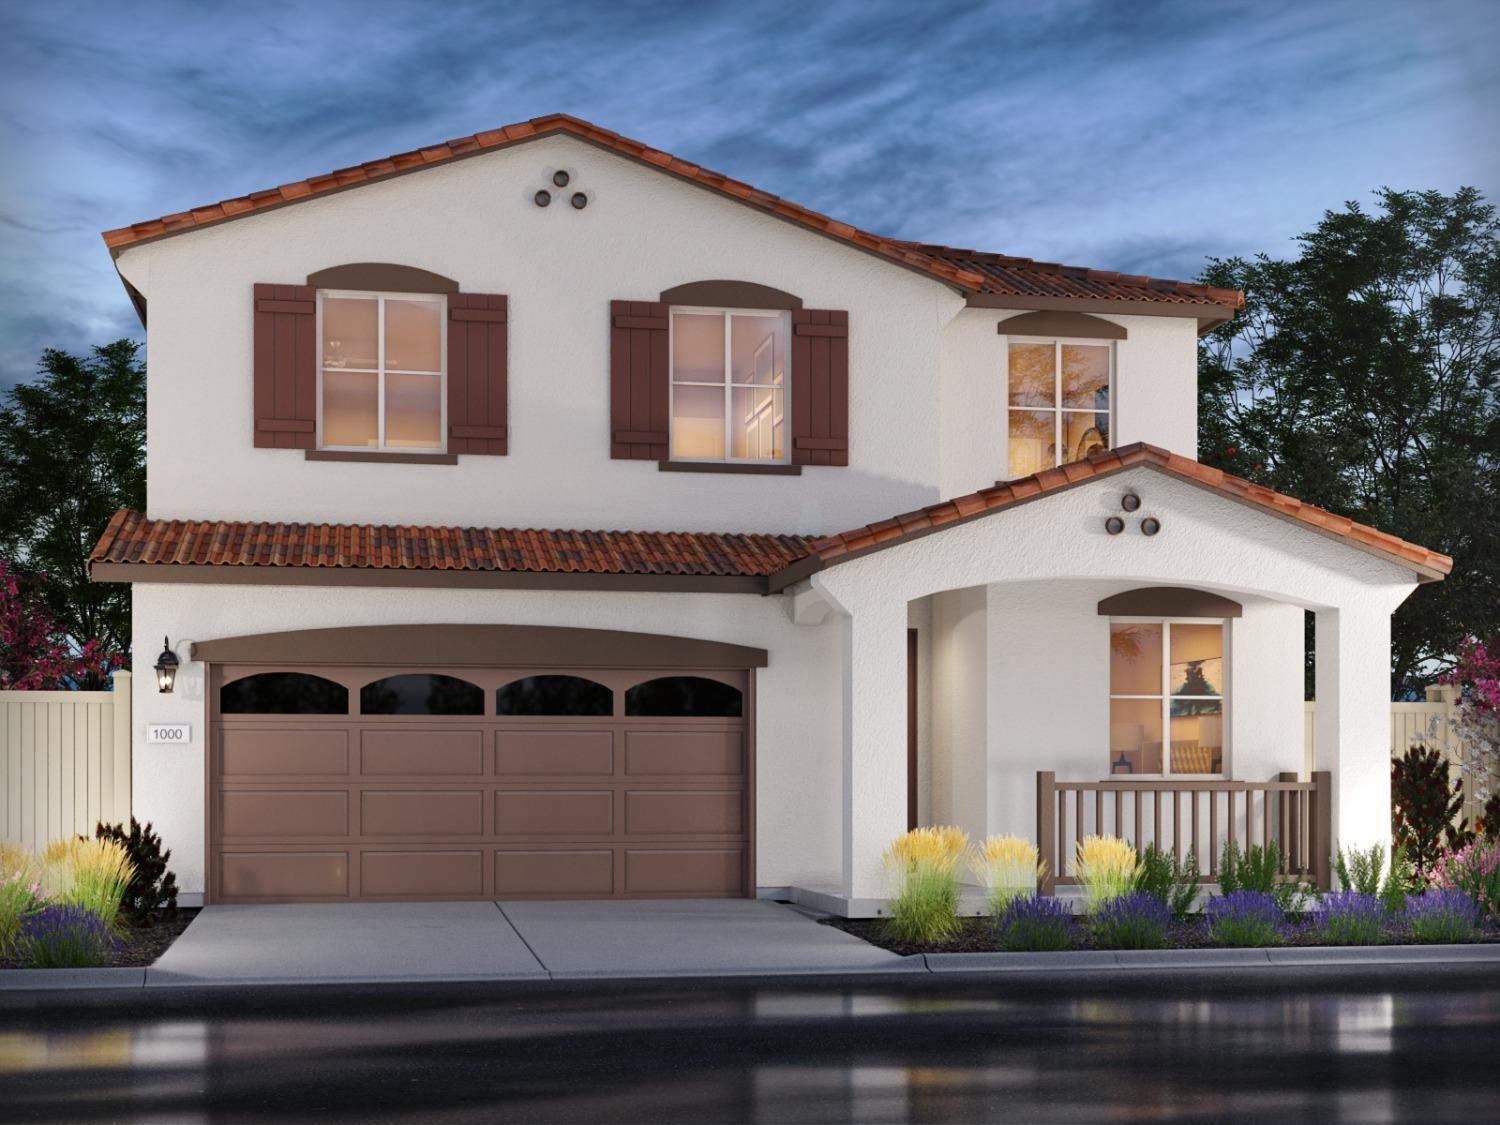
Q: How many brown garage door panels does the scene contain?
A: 12